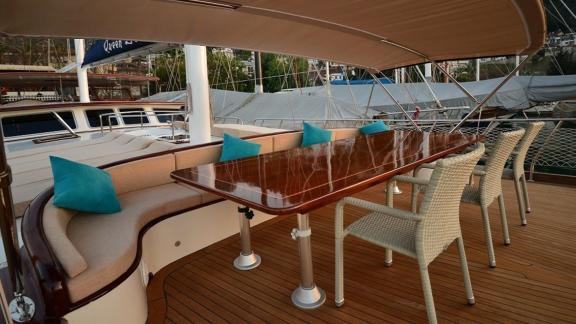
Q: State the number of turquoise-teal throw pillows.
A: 4